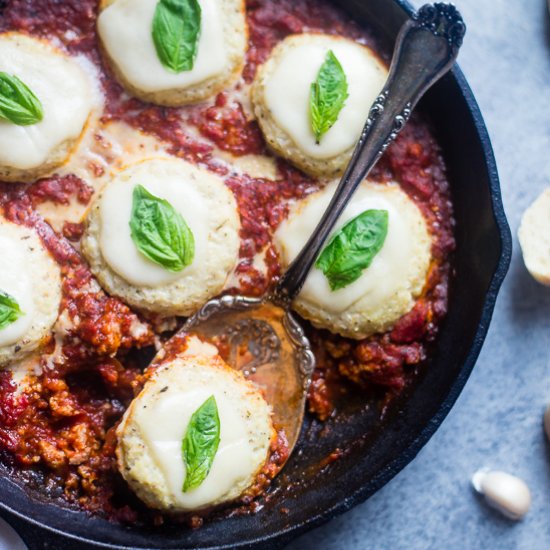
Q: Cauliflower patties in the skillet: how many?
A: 7